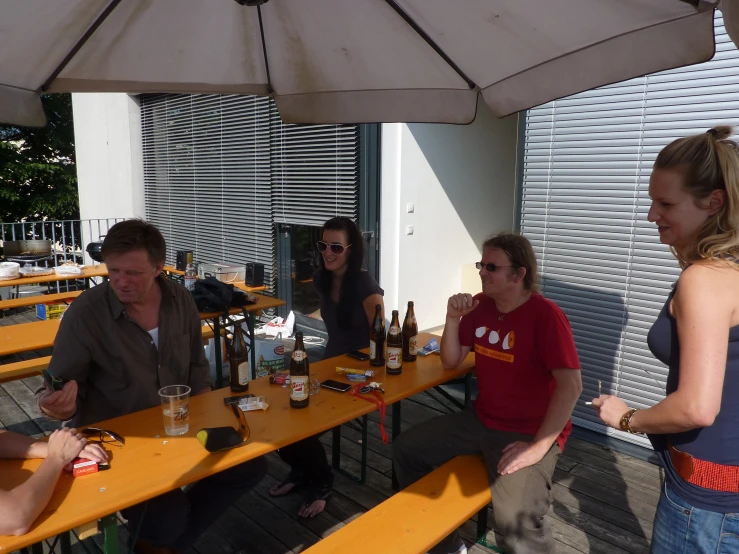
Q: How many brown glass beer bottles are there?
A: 5